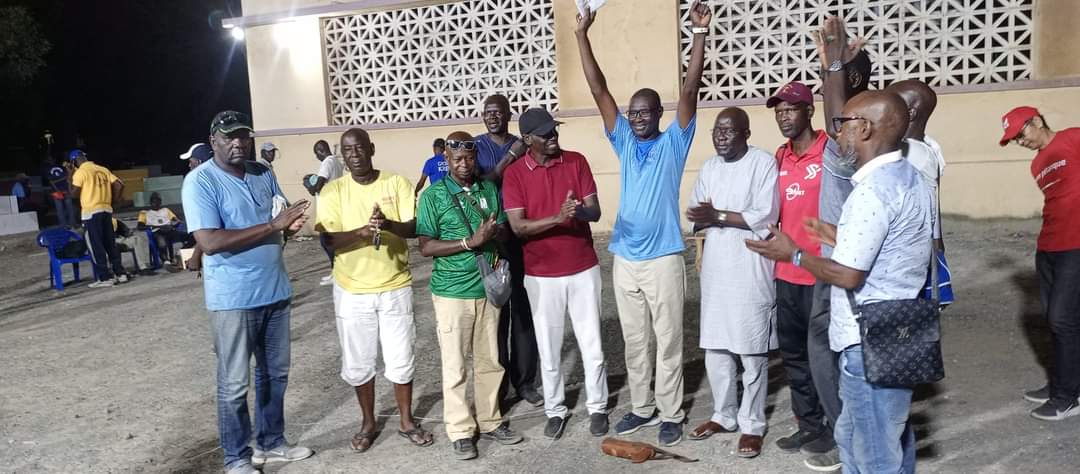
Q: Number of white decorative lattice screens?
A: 2